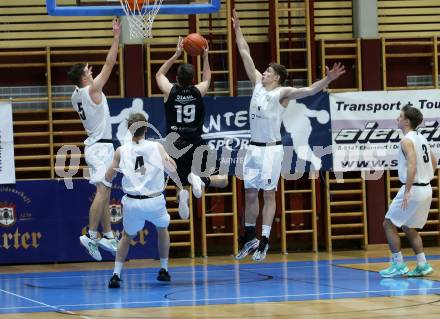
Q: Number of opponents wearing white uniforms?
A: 4